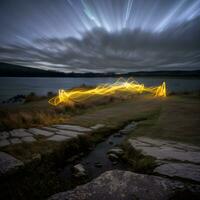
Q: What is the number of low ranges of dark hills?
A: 1